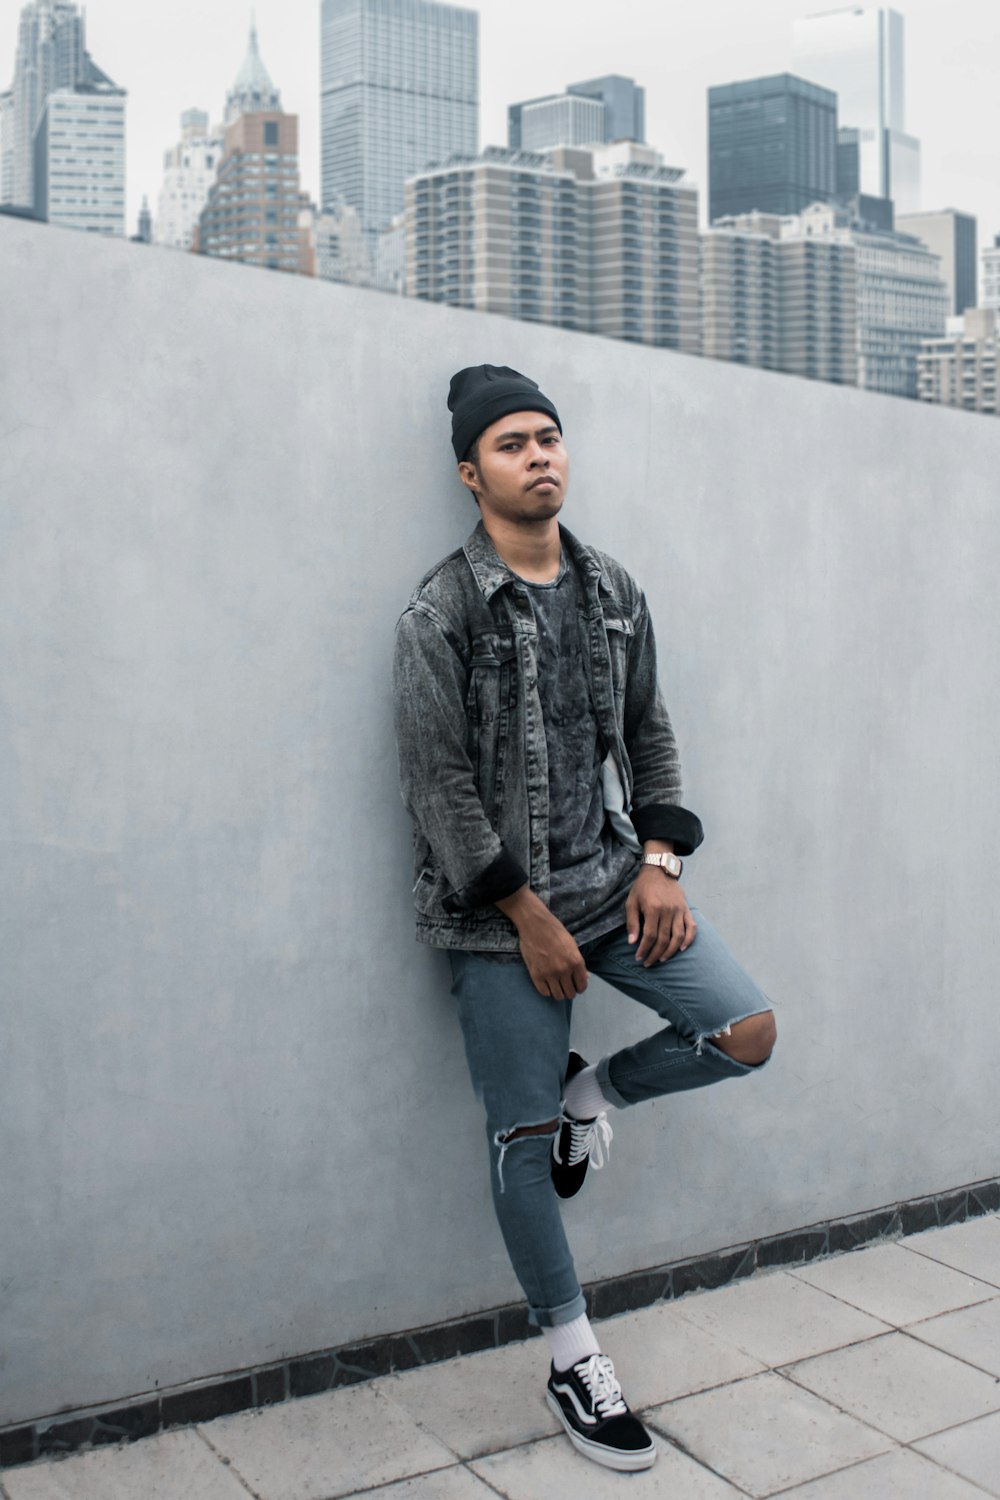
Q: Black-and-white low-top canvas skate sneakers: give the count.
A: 2